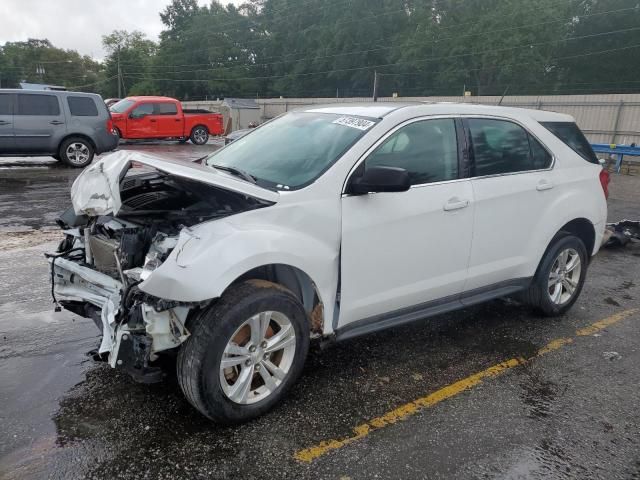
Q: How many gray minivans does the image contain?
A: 1